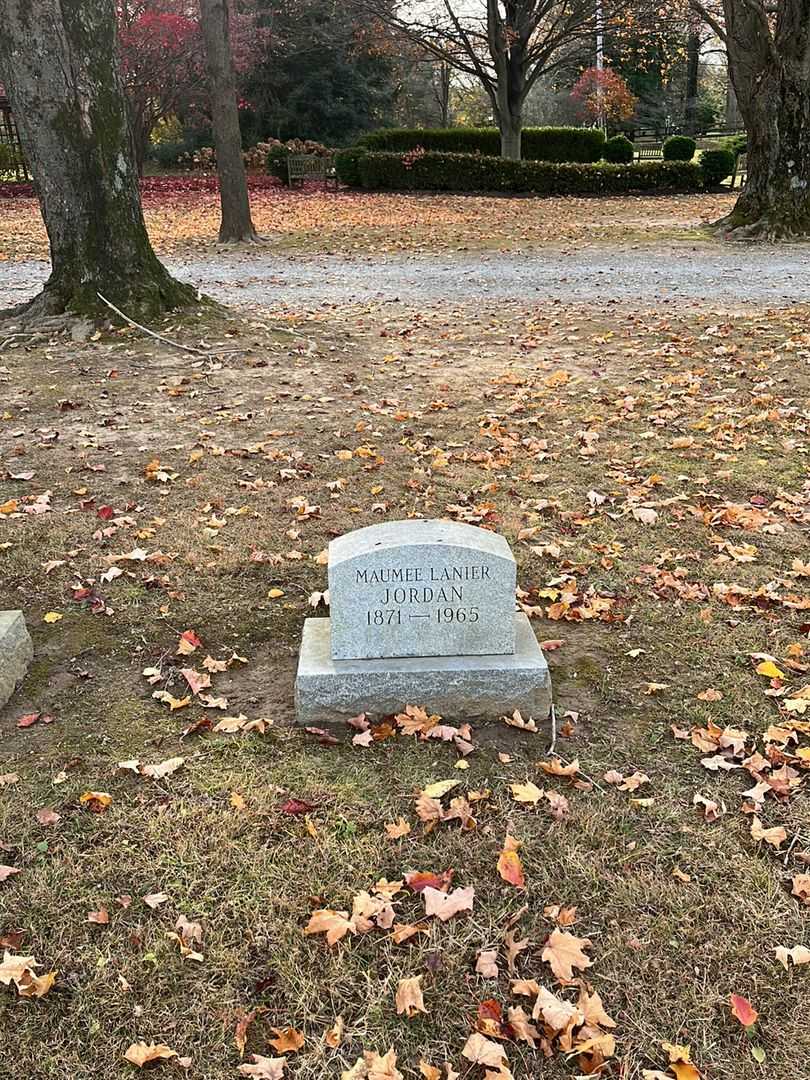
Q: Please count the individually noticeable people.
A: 0